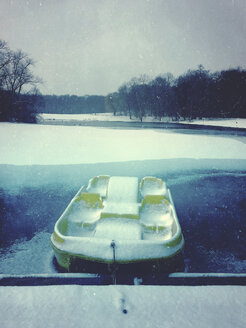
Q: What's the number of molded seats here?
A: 4